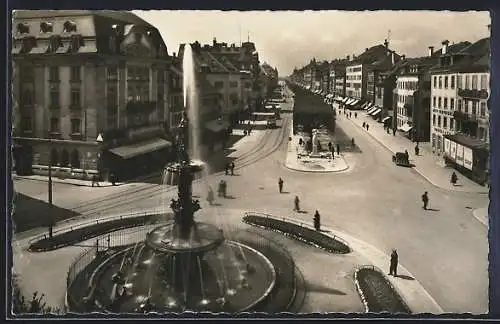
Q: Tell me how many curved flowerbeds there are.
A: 3